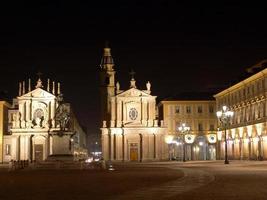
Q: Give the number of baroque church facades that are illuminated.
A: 2